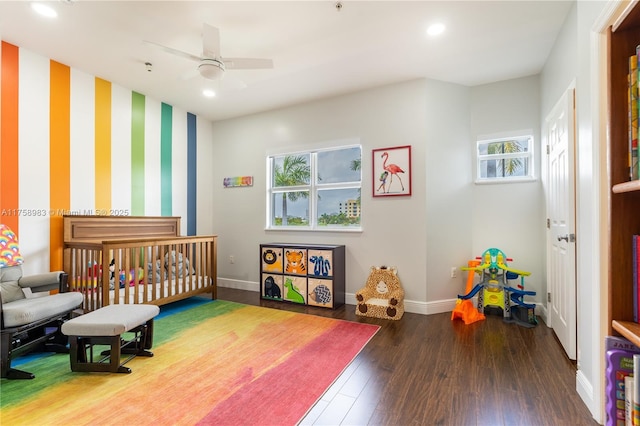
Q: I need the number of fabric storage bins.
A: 6